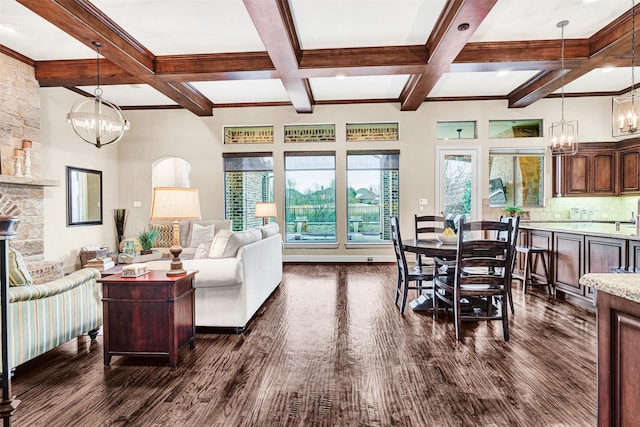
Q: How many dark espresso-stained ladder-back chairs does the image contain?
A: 4